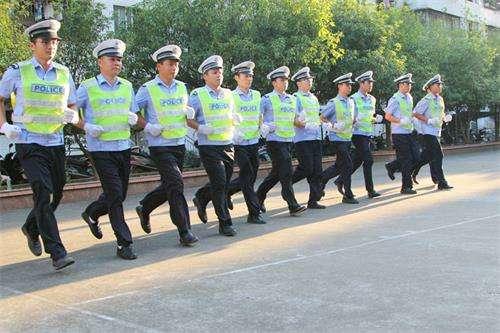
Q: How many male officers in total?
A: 11